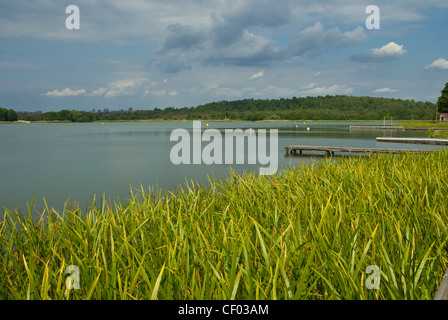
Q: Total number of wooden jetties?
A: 3